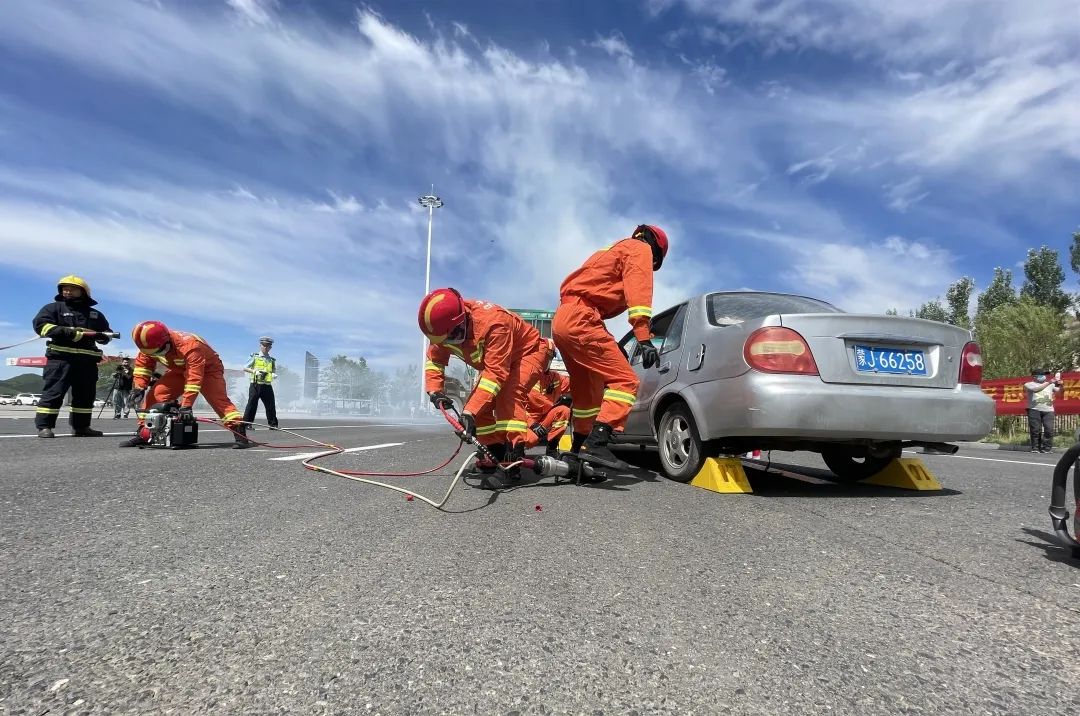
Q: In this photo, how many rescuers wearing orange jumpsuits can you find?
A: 4